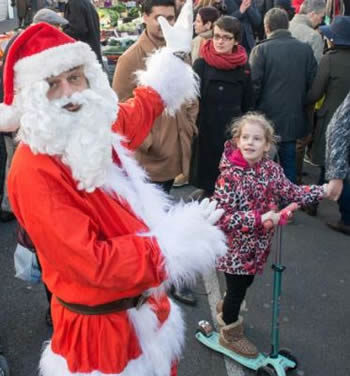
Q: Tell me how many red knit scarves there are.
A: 1